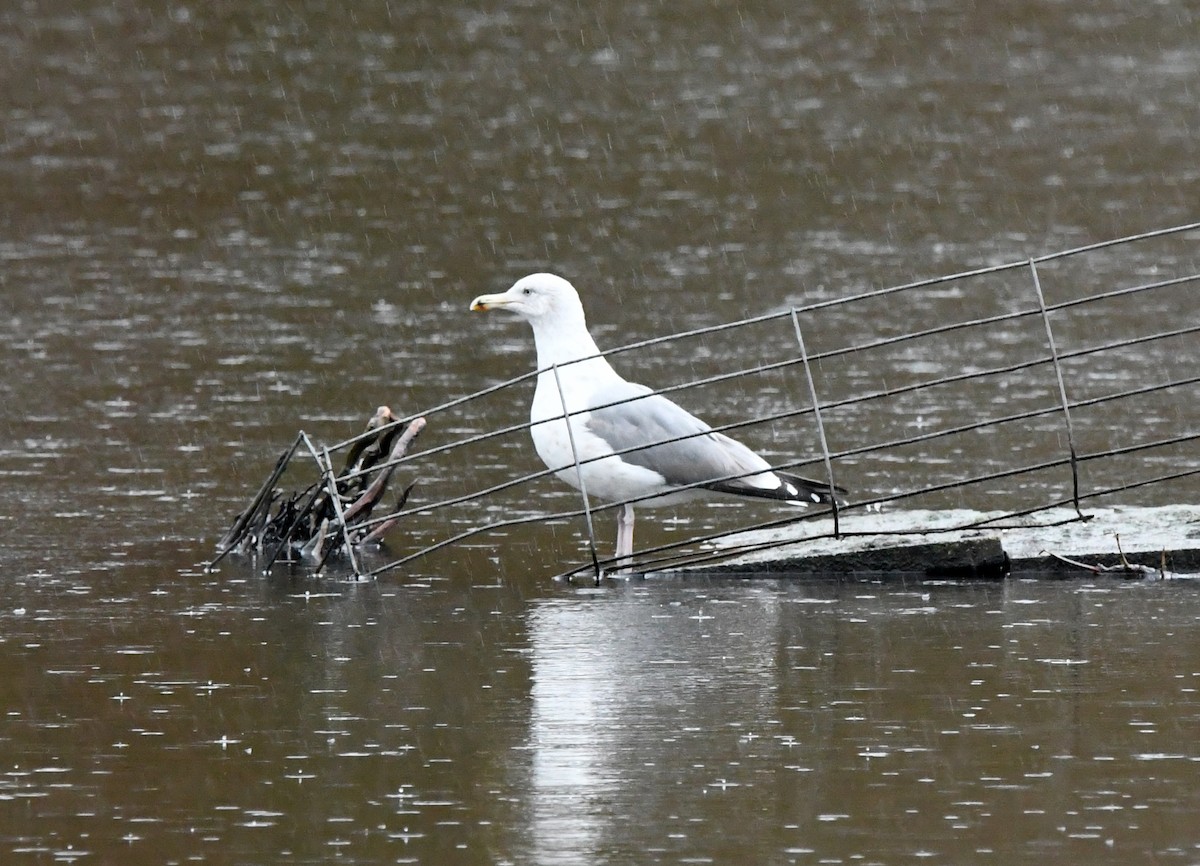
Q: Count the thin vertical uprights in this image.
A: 4